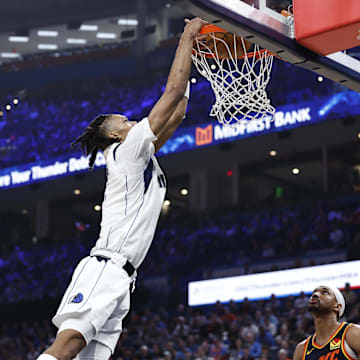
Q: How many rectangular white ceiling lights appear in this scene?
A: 8